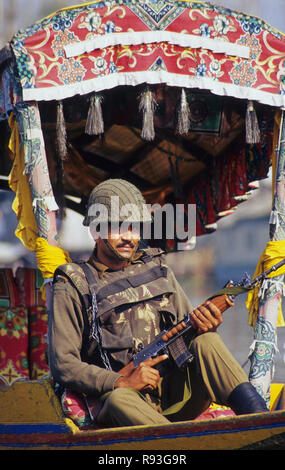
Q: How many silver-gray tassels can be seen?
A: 5